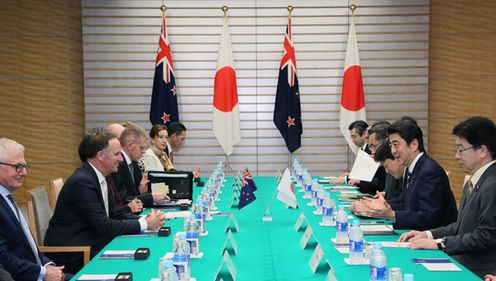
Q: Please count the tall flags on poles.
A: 4